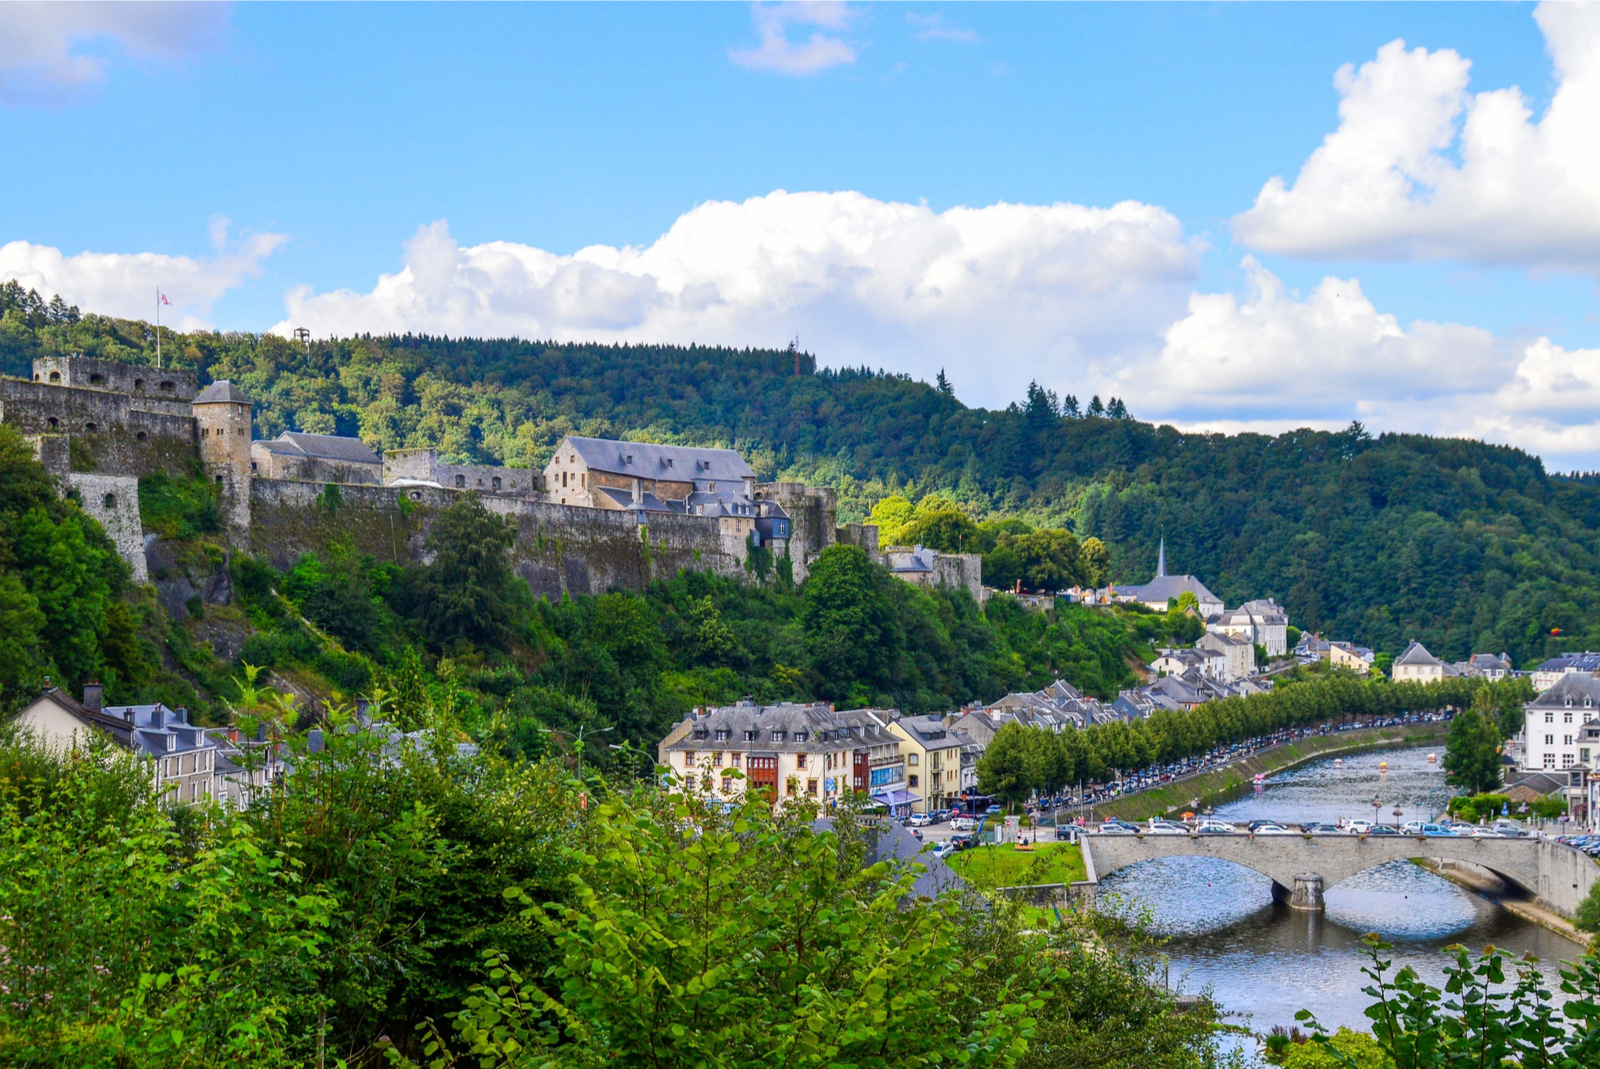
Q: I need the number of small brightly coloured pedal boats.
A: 4